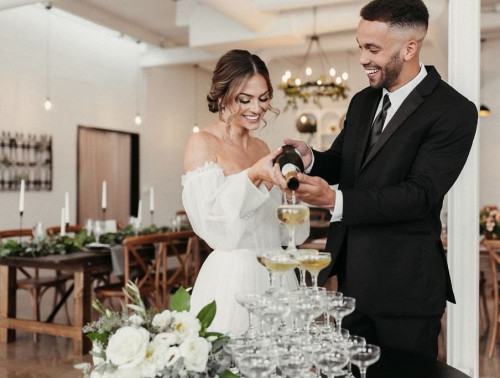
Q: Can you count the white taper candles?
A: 6